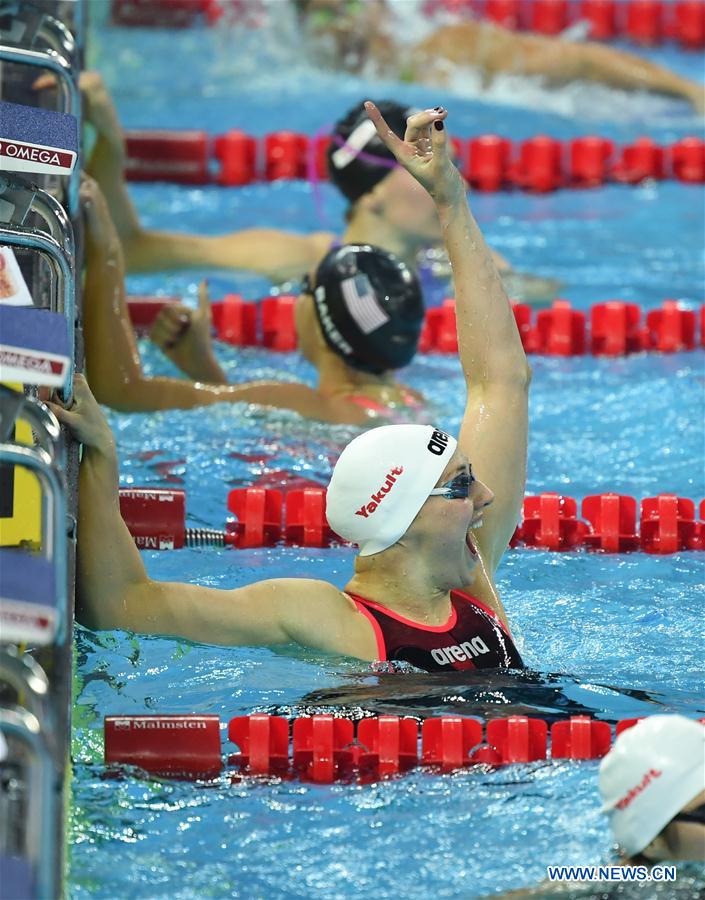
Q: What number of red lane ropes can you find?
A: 5